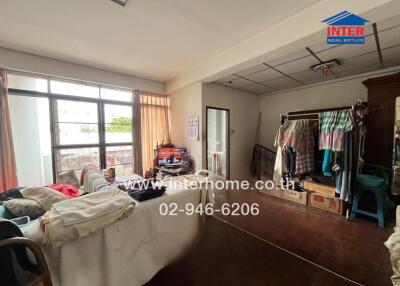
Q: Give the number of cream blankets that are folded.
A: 1